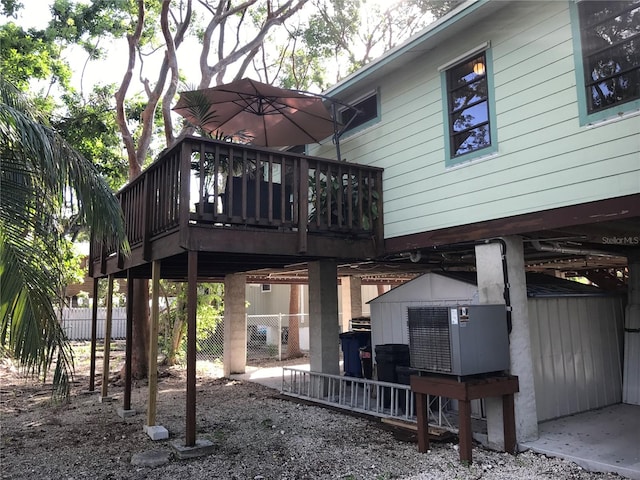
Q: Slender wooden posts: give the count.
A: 5